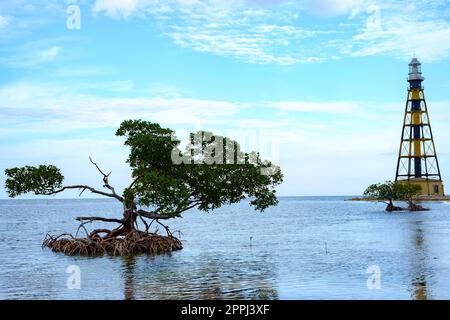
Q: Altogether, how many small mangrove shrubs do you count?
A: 2